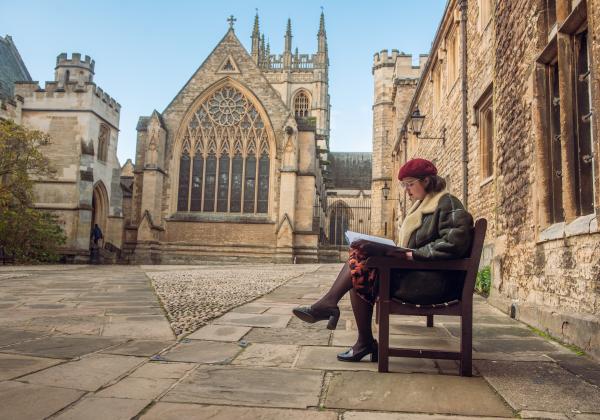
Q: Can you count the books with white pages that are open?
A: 1